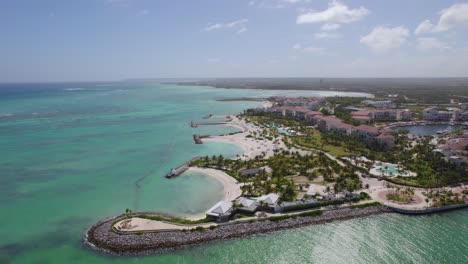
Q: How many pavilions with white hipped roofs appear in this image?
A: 3